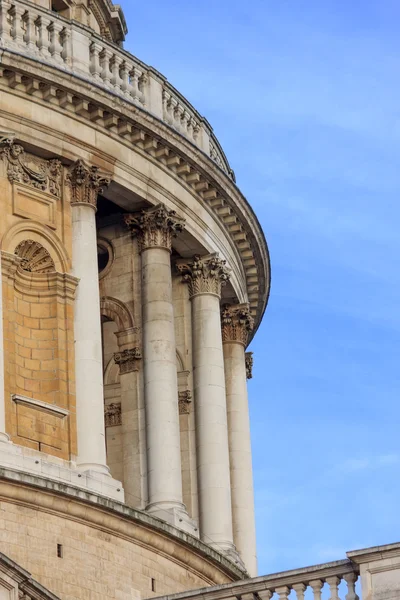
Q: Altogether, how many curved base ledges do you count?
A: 1